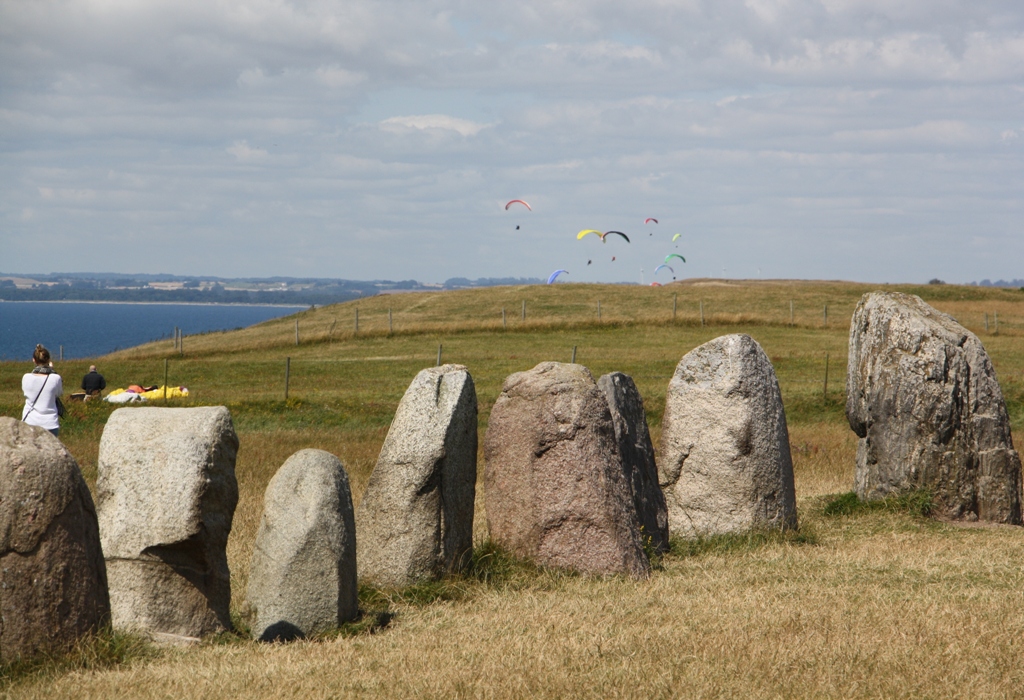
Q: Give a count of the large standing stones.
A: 8